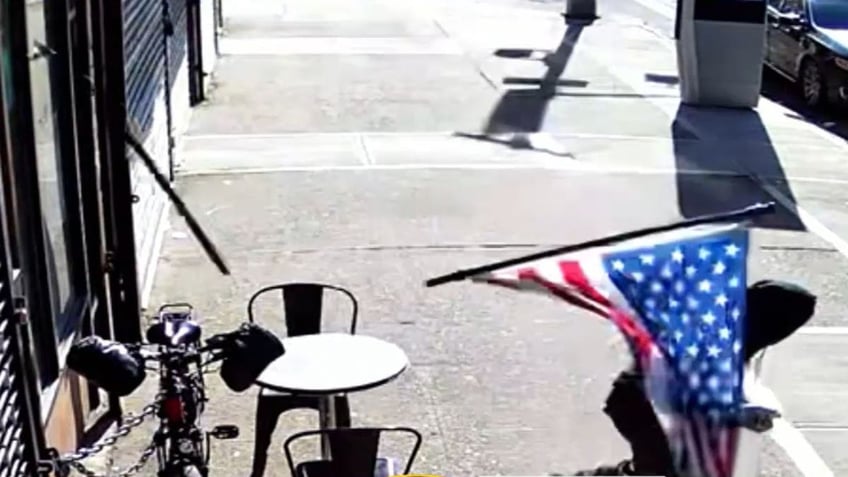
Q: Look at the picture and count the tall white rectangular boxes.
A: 1